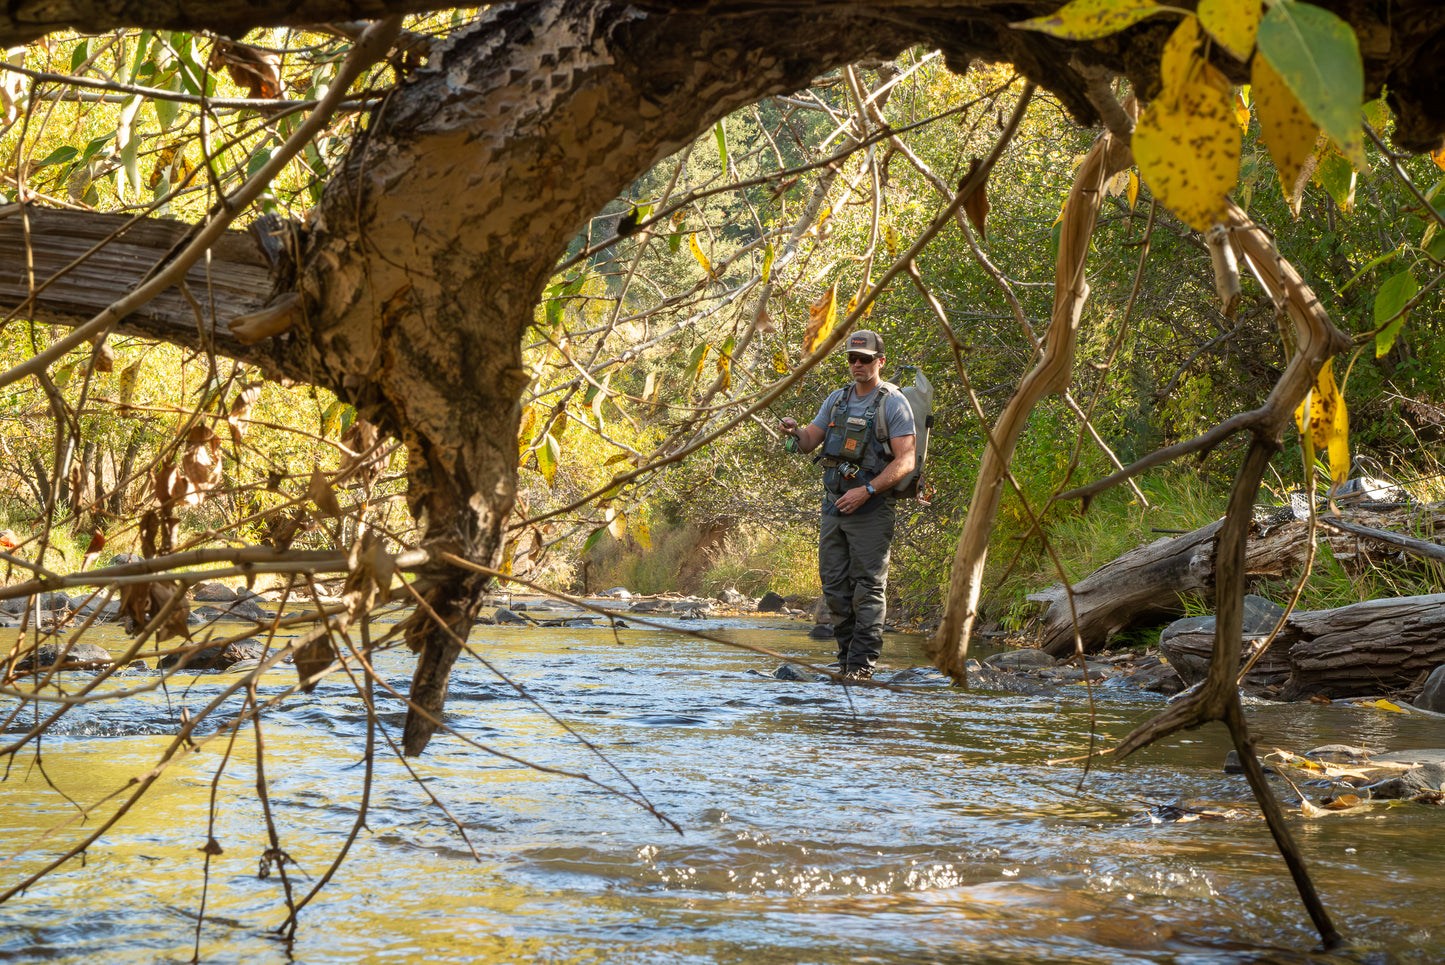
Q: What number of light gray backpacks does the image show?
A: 1